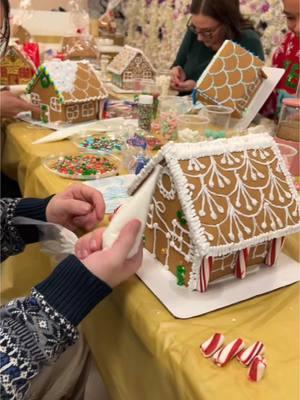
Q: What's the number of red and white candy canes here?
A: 7